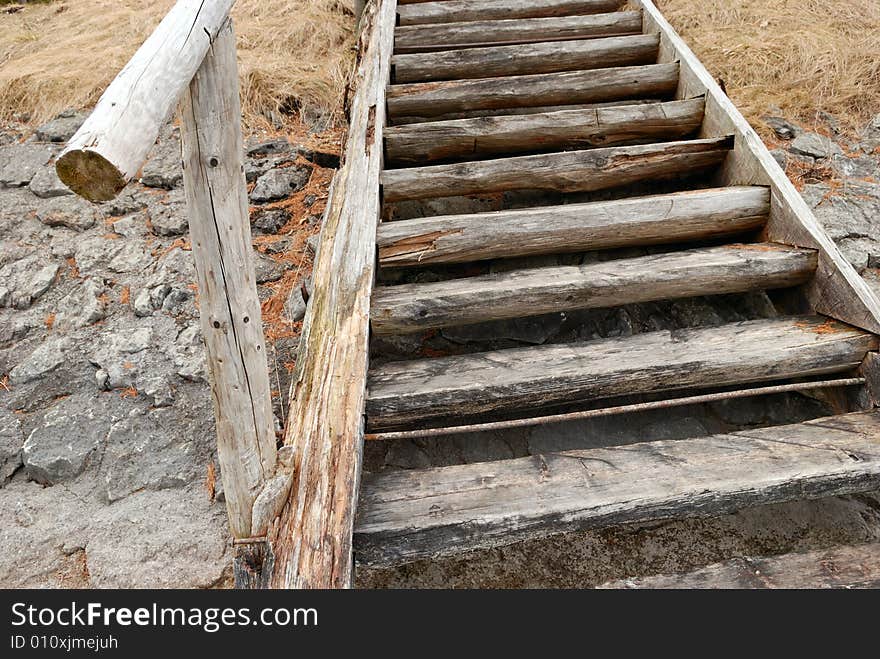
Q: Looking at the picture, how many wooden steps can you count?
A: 11